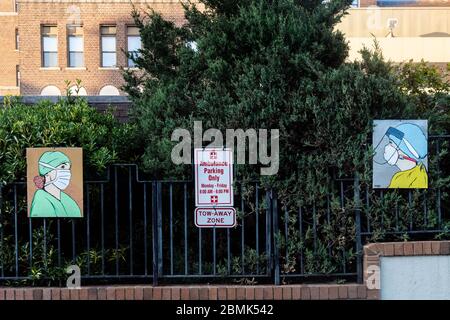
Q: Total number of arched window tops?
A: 3